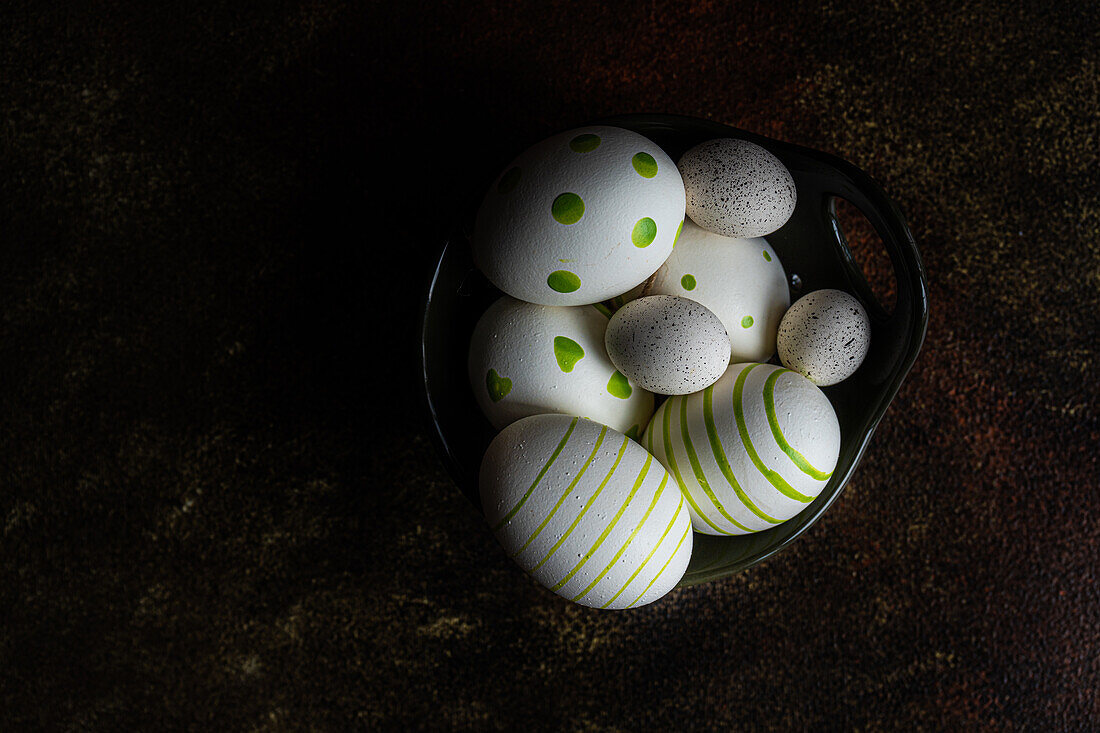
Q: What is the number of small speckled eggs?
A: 3